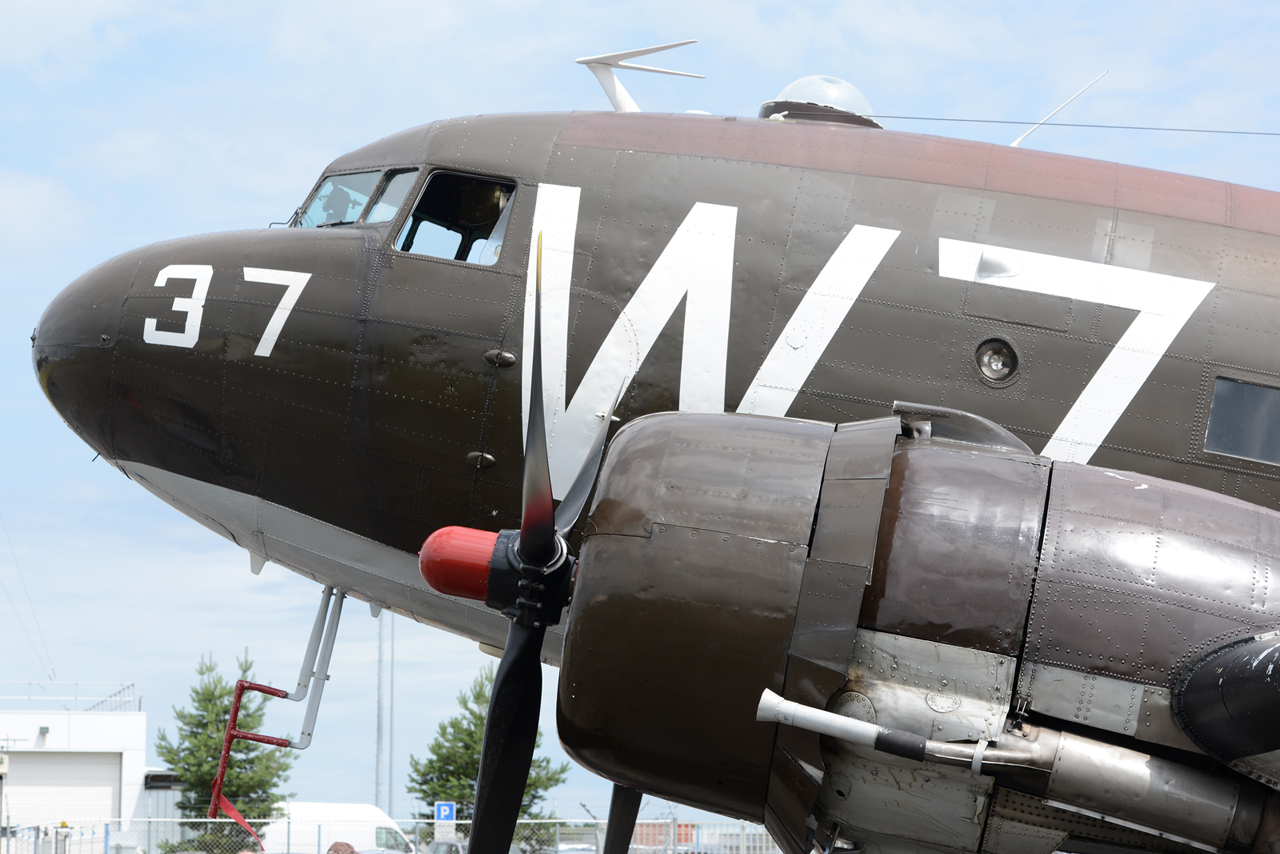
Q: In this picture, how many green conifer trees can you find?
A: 2